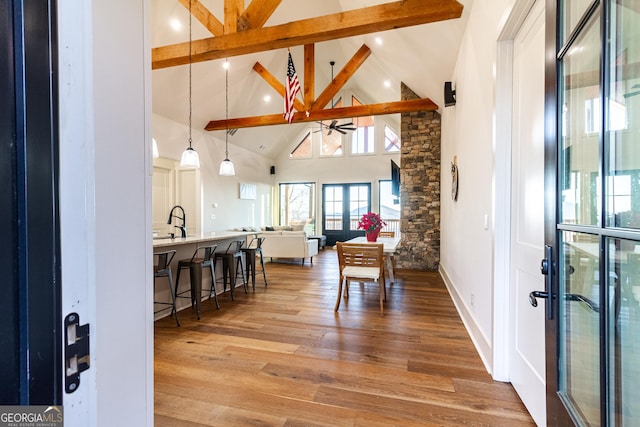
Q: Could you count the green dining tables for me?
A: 0